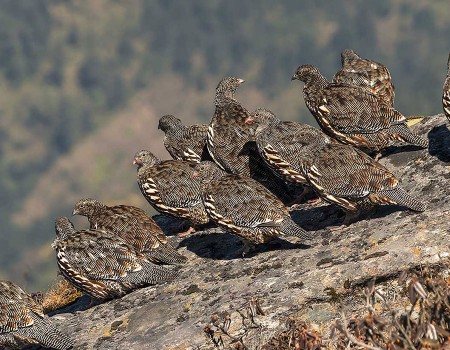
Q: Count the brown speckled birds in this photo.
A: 12